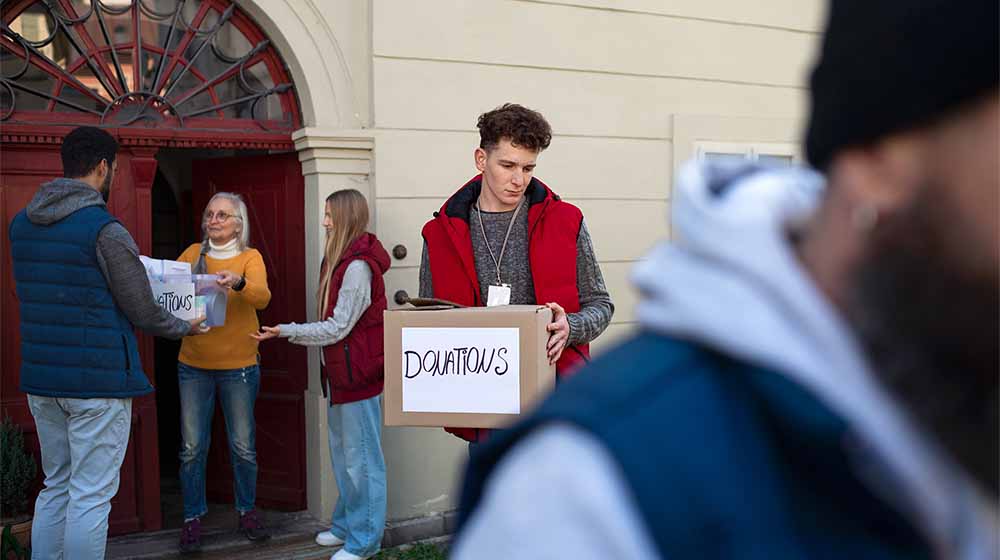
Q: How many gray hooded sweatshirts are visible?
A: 2